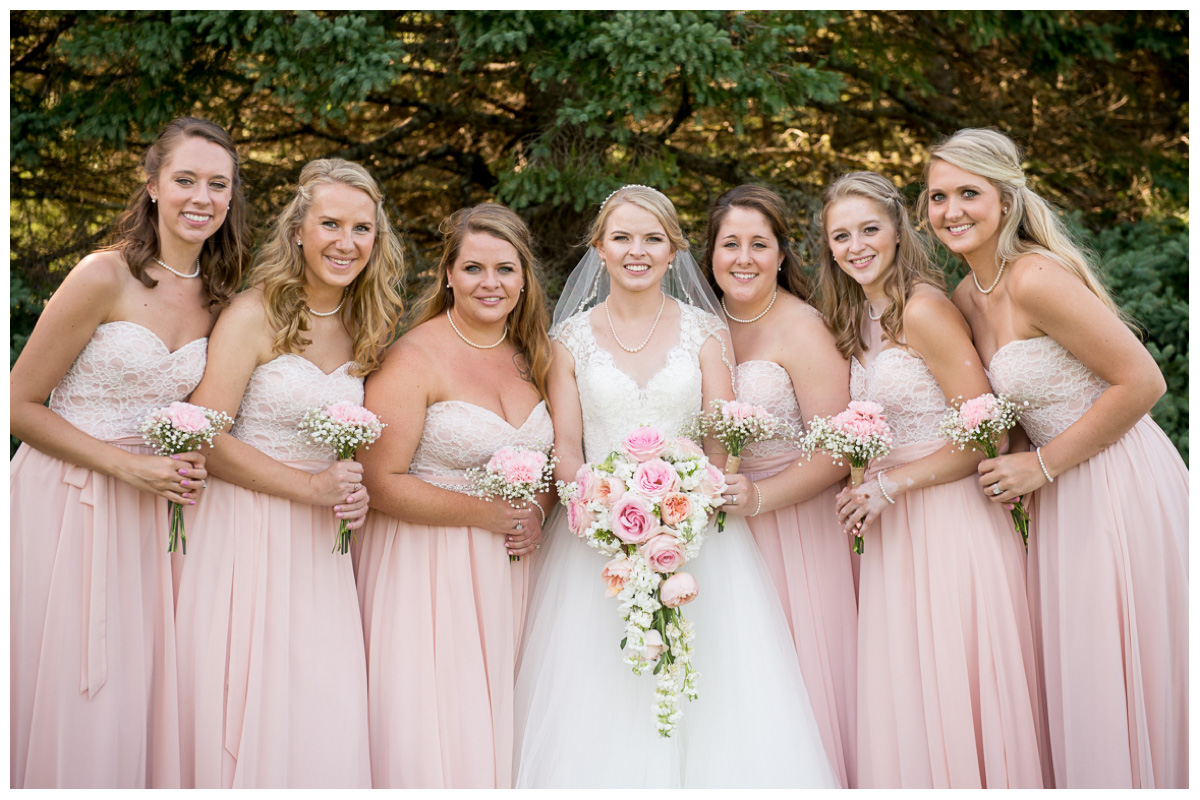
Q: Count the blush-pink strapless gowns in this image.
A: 6